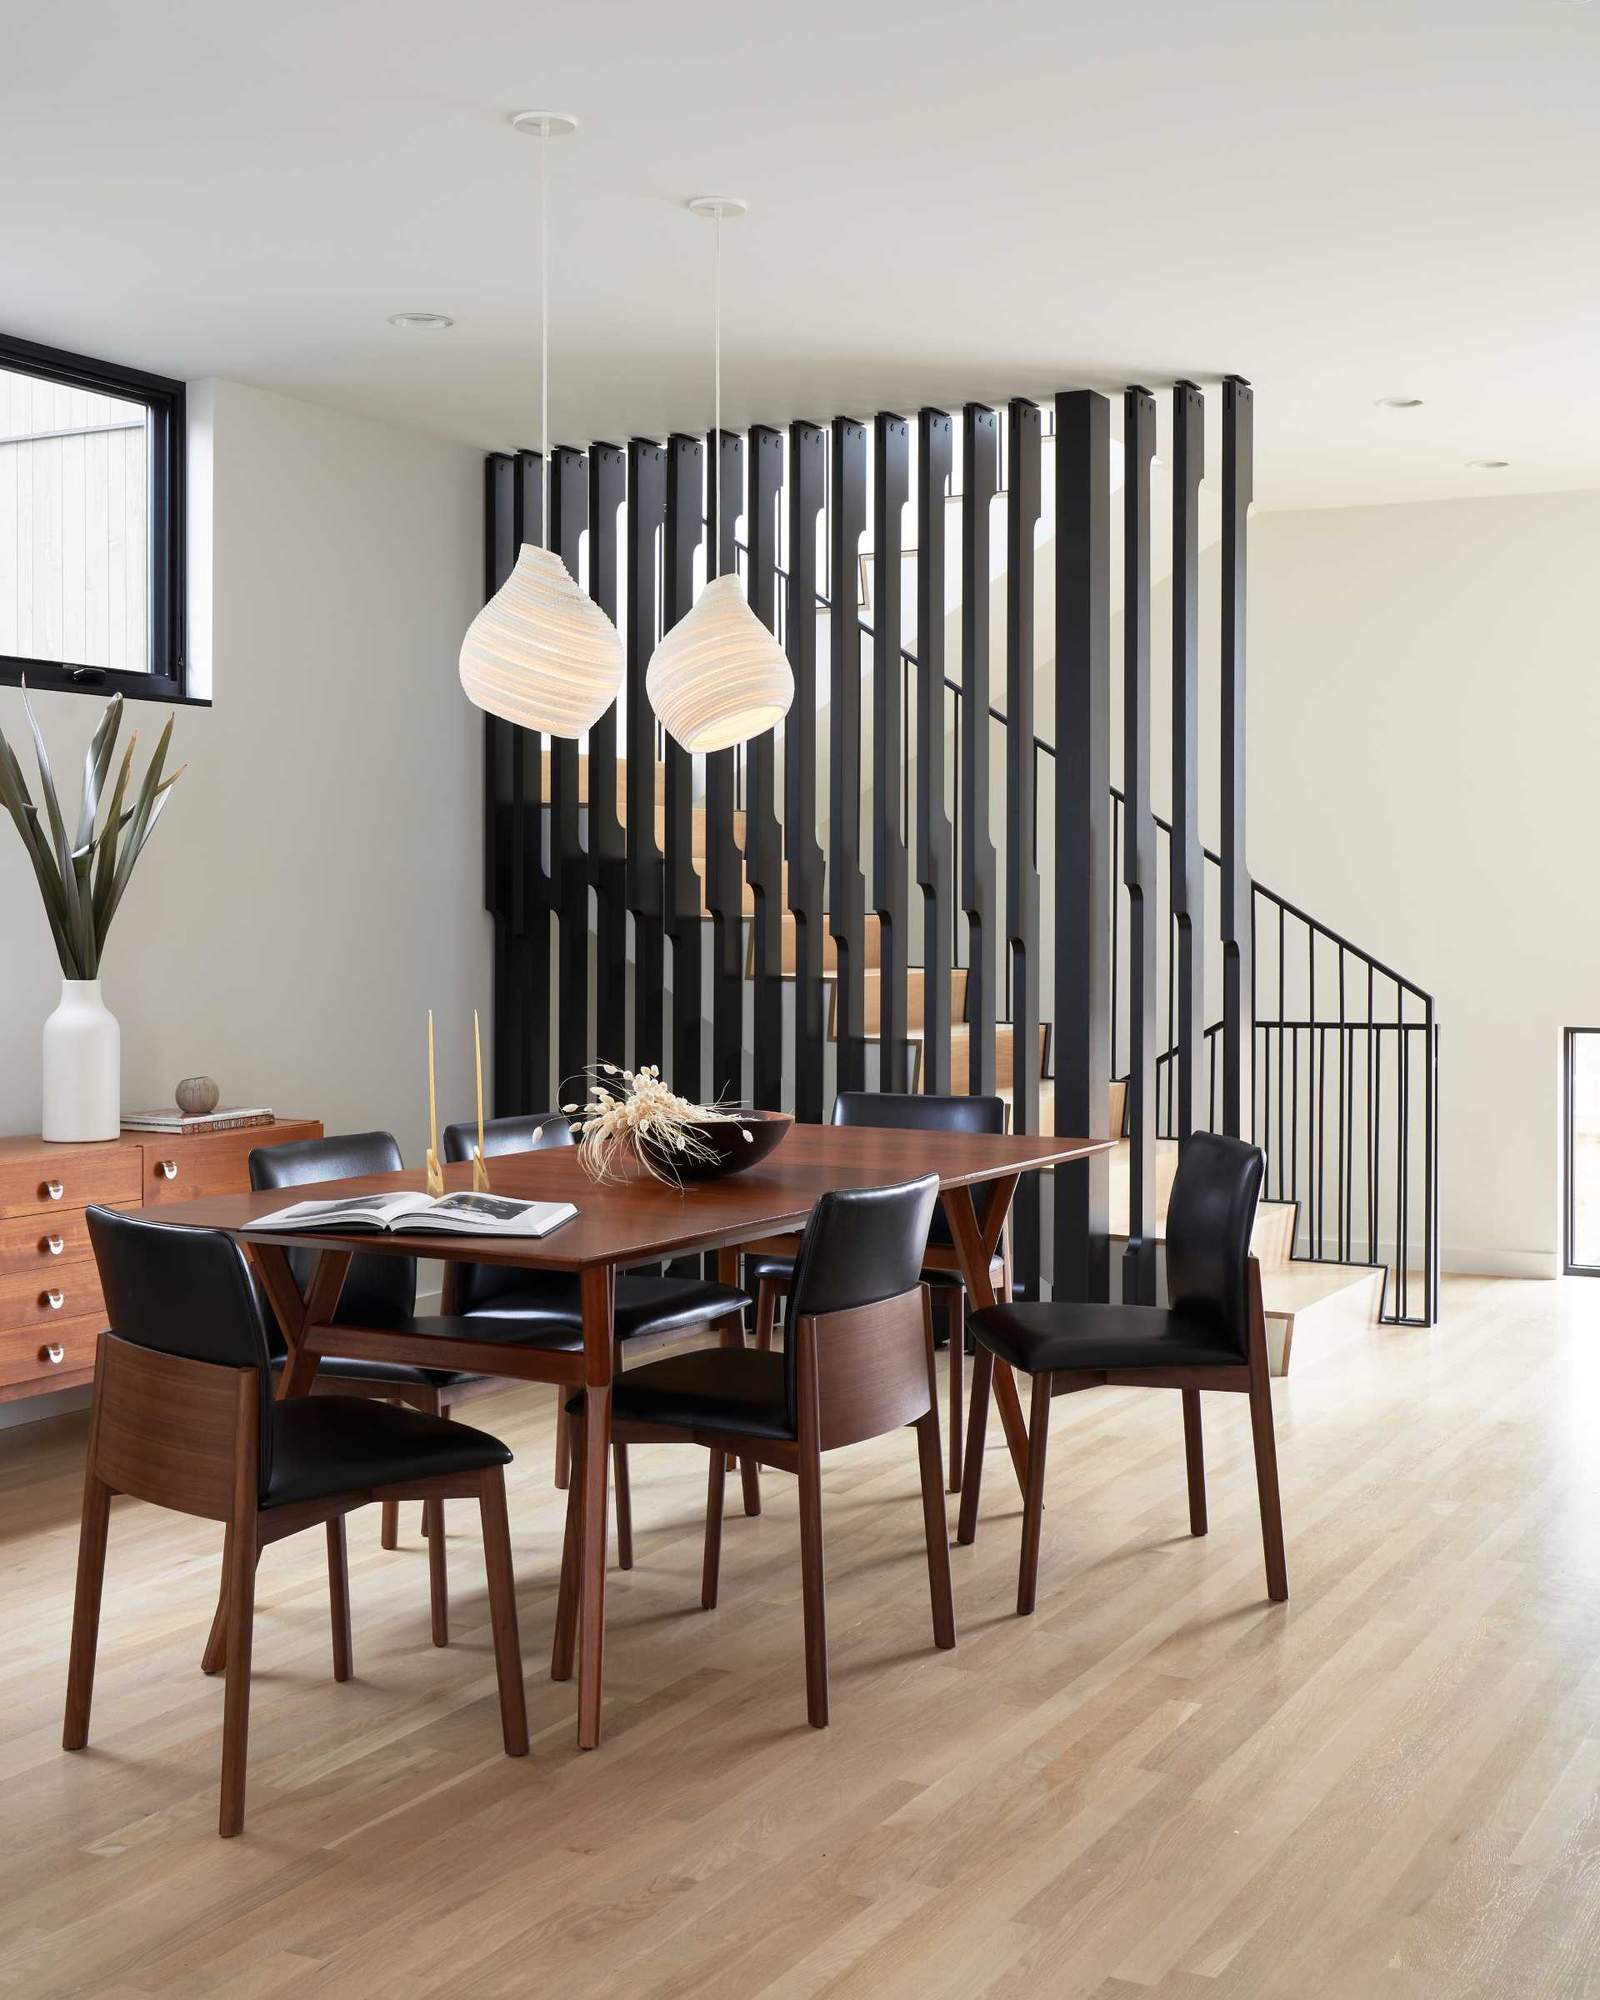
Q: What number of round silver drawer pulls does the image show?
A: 5